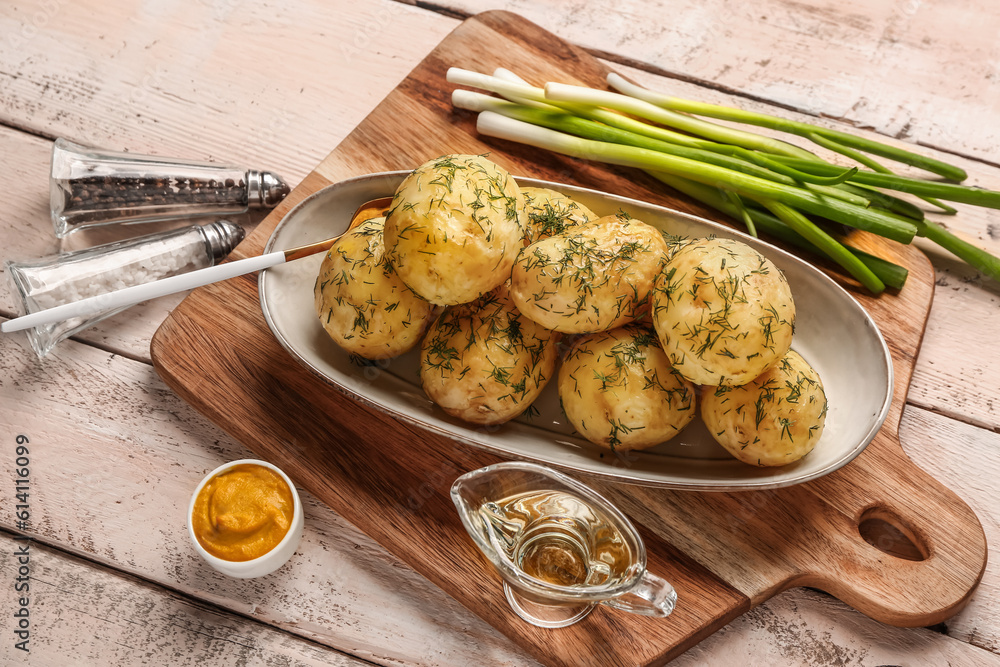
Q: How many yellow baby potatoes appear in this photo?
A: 8